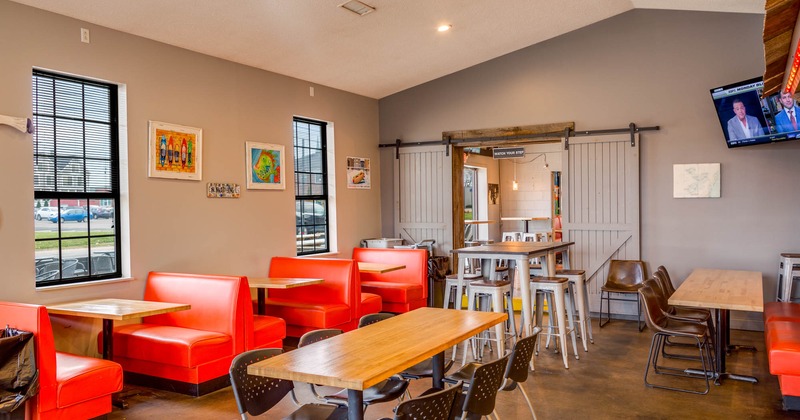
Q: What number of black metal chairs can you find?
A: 6